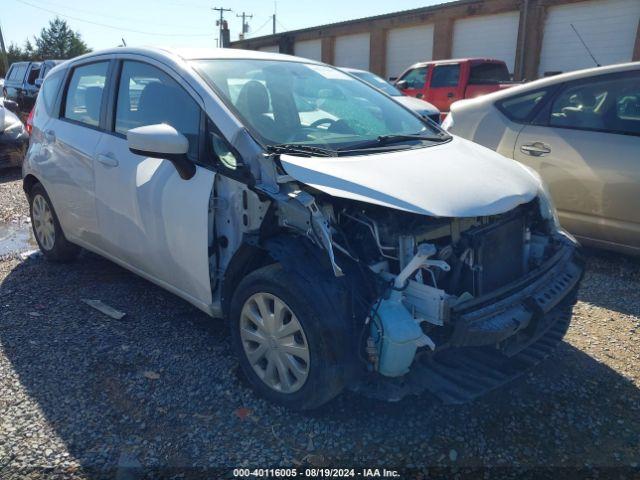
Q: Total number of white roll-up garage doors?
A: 6